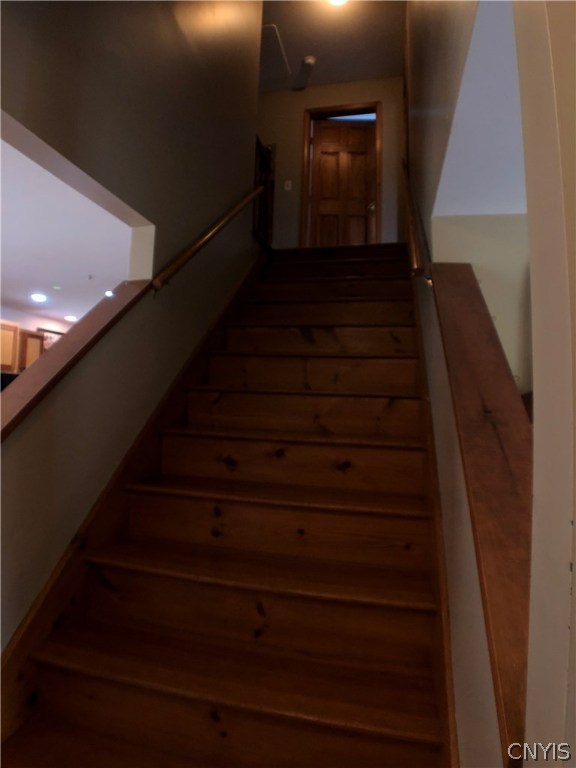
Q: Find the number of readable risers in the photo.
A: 11